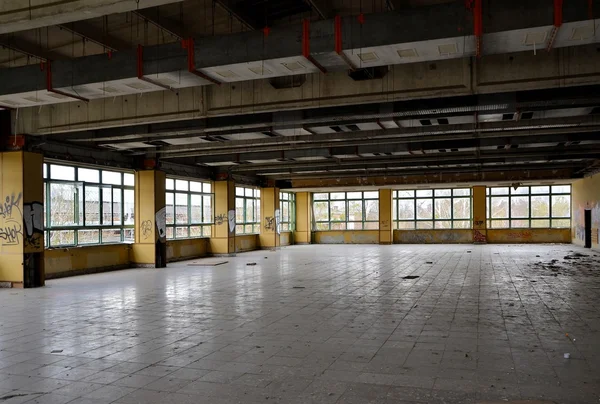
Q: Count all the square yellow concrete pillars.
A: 7